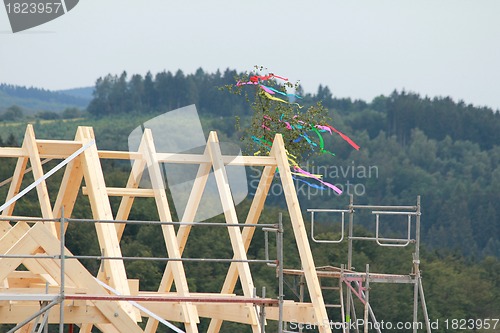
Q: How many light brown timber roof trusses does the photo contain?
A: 5